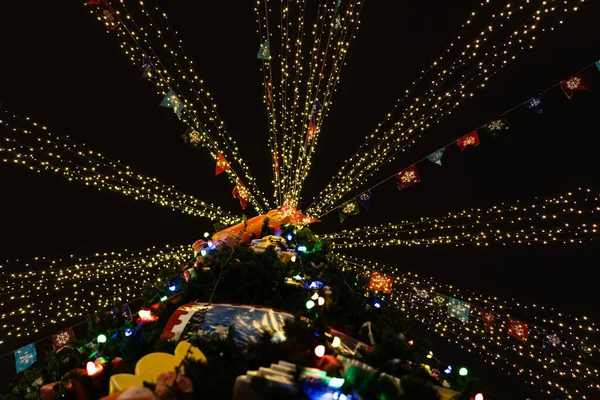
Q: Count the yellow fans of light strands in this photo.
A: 7